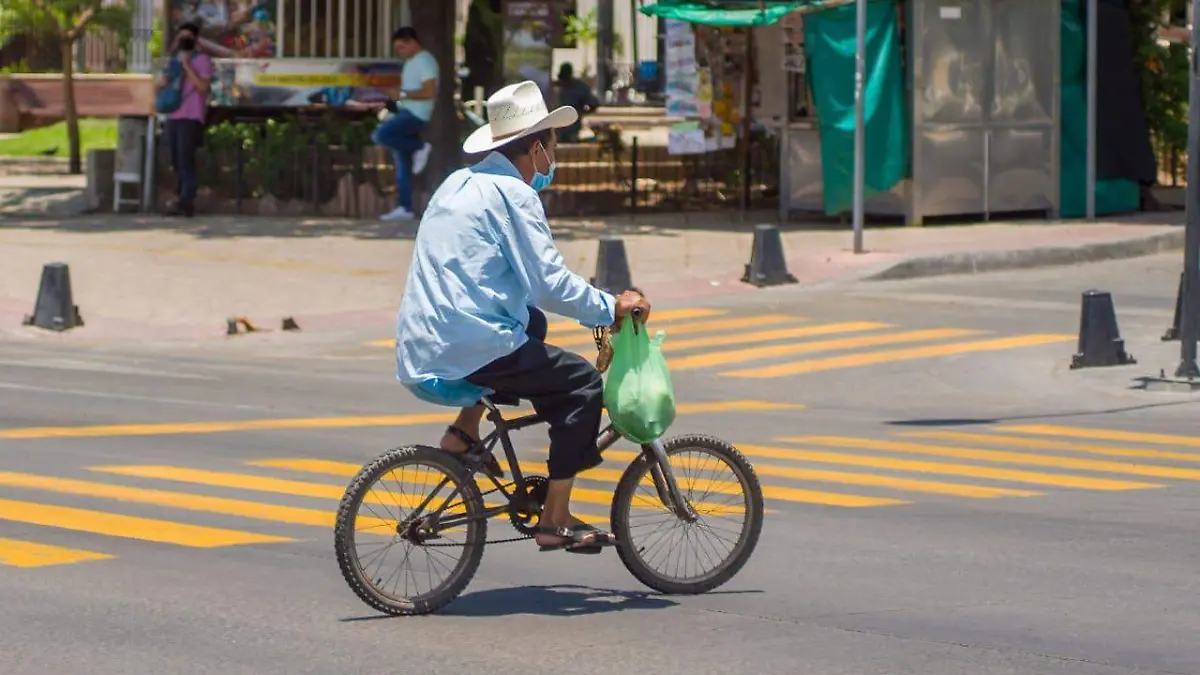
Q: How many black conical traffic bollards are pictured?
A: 5